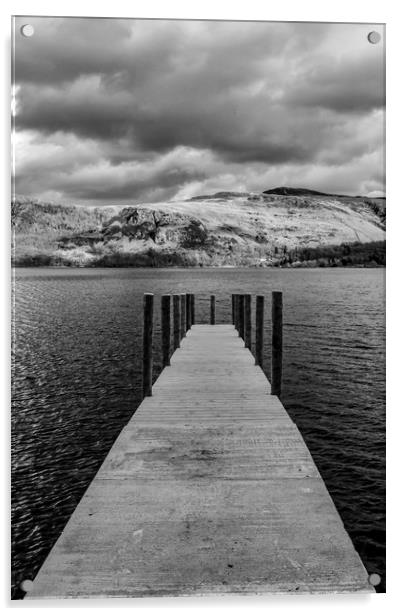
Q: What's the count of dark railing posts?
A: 13